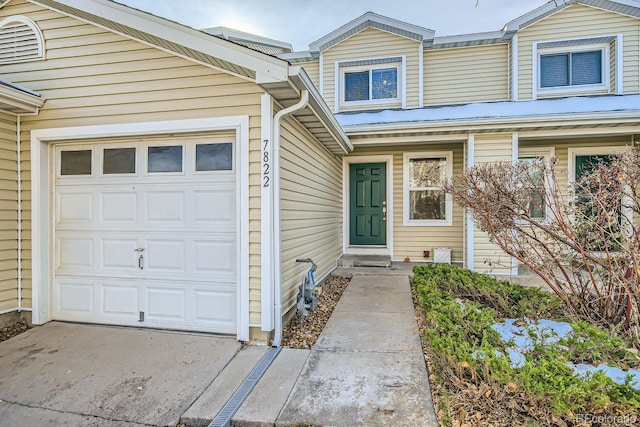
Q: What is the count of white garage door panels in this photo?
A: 12